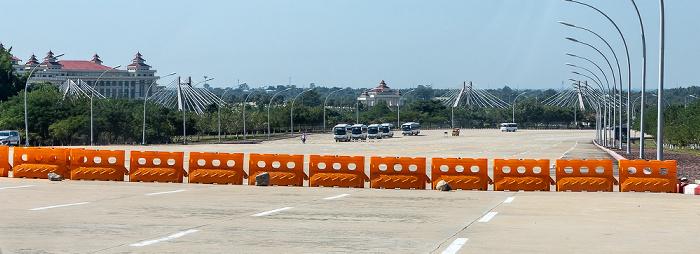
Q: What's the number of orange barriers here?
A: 12